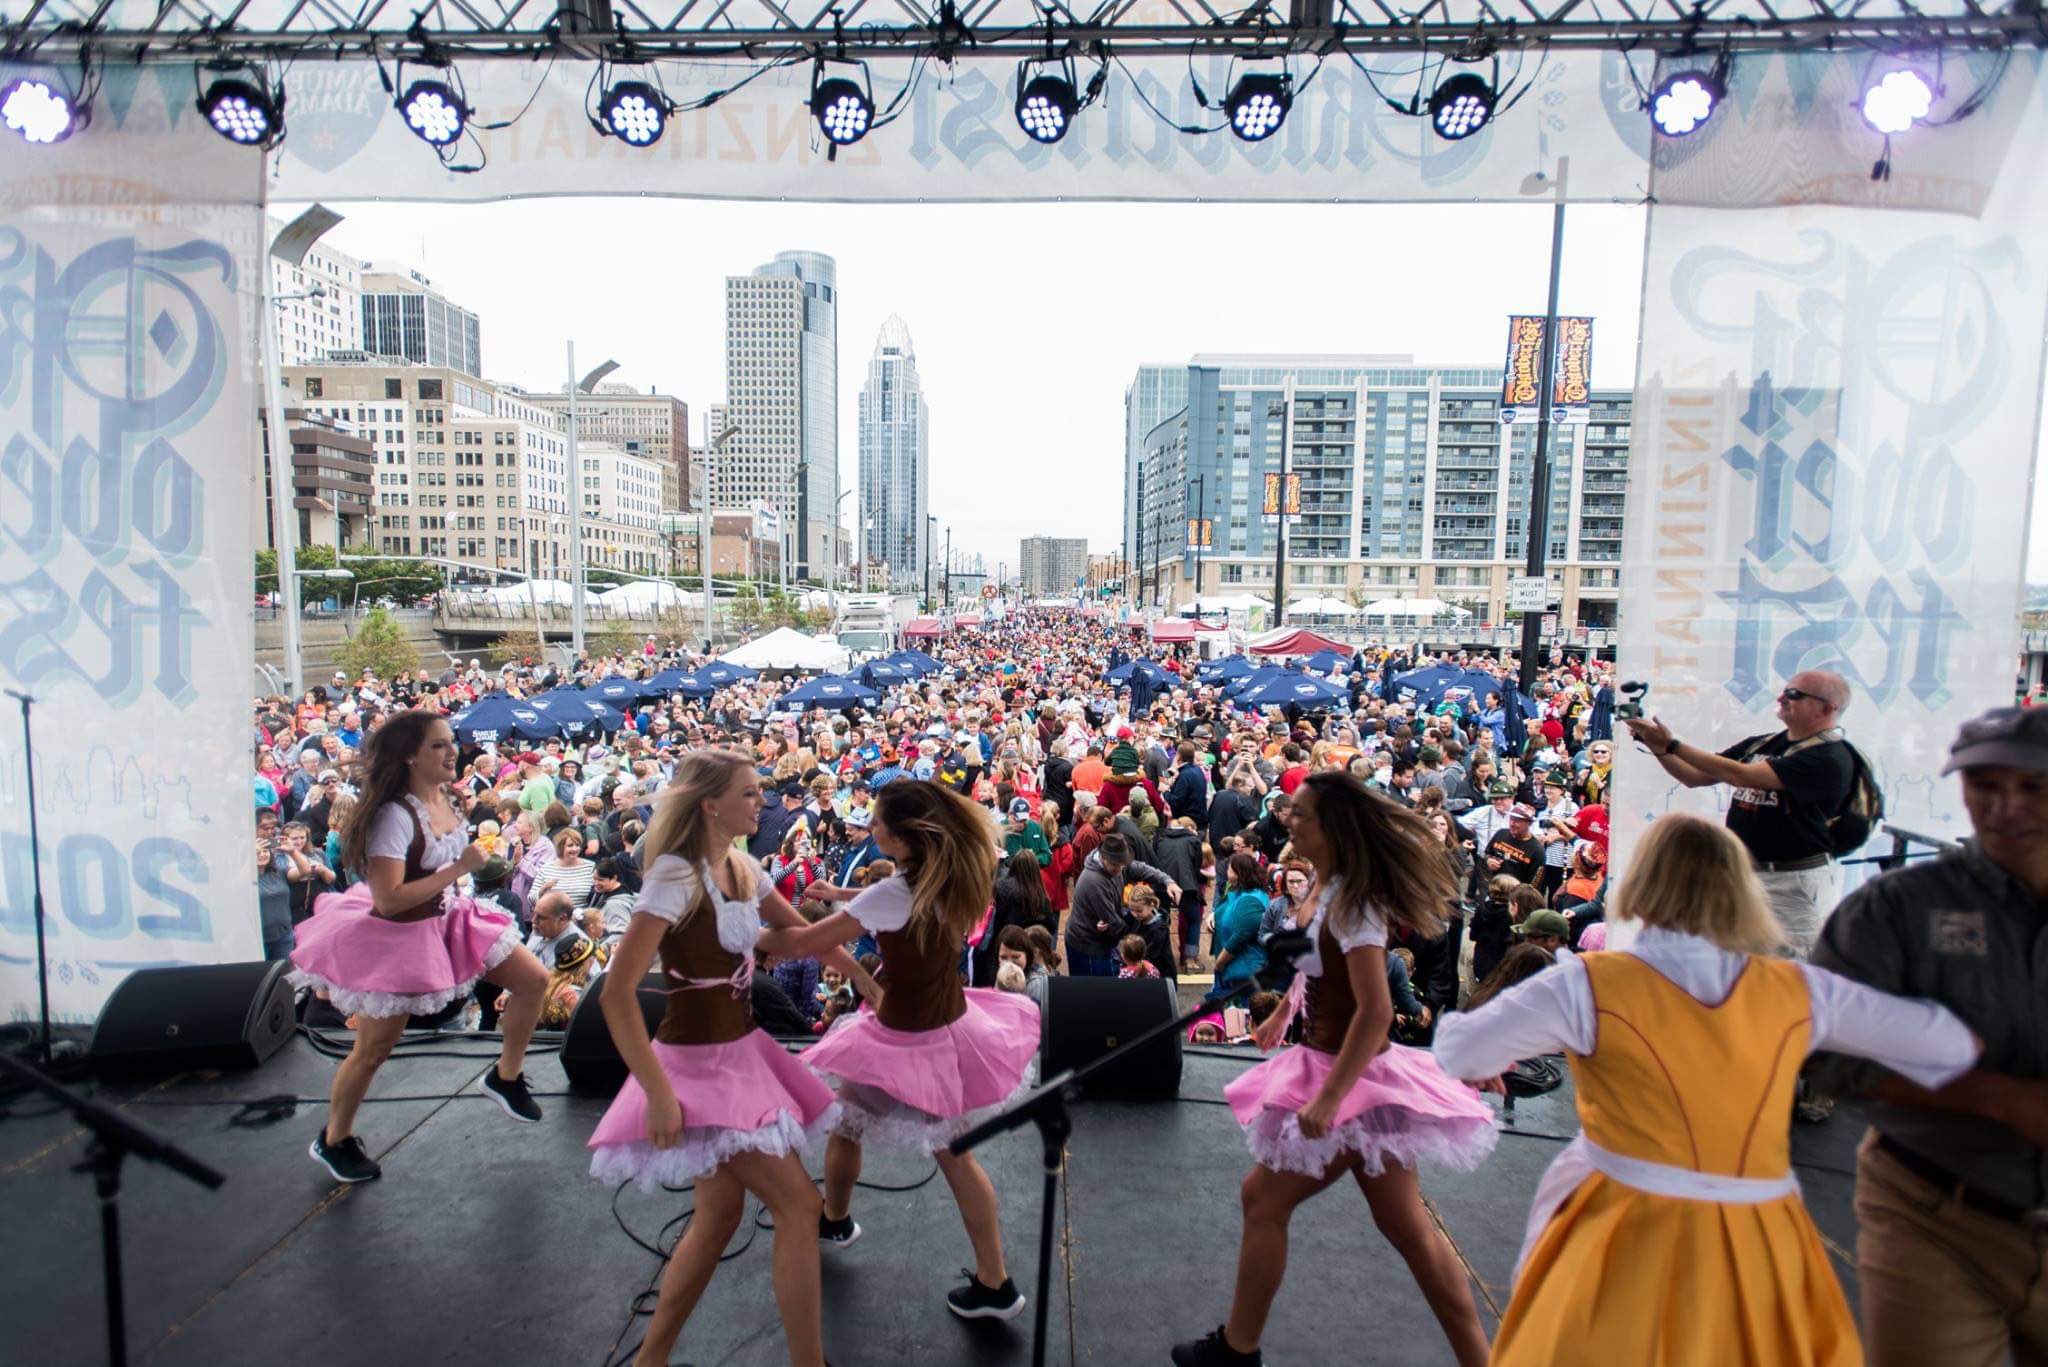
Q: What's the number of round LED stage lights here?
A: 10